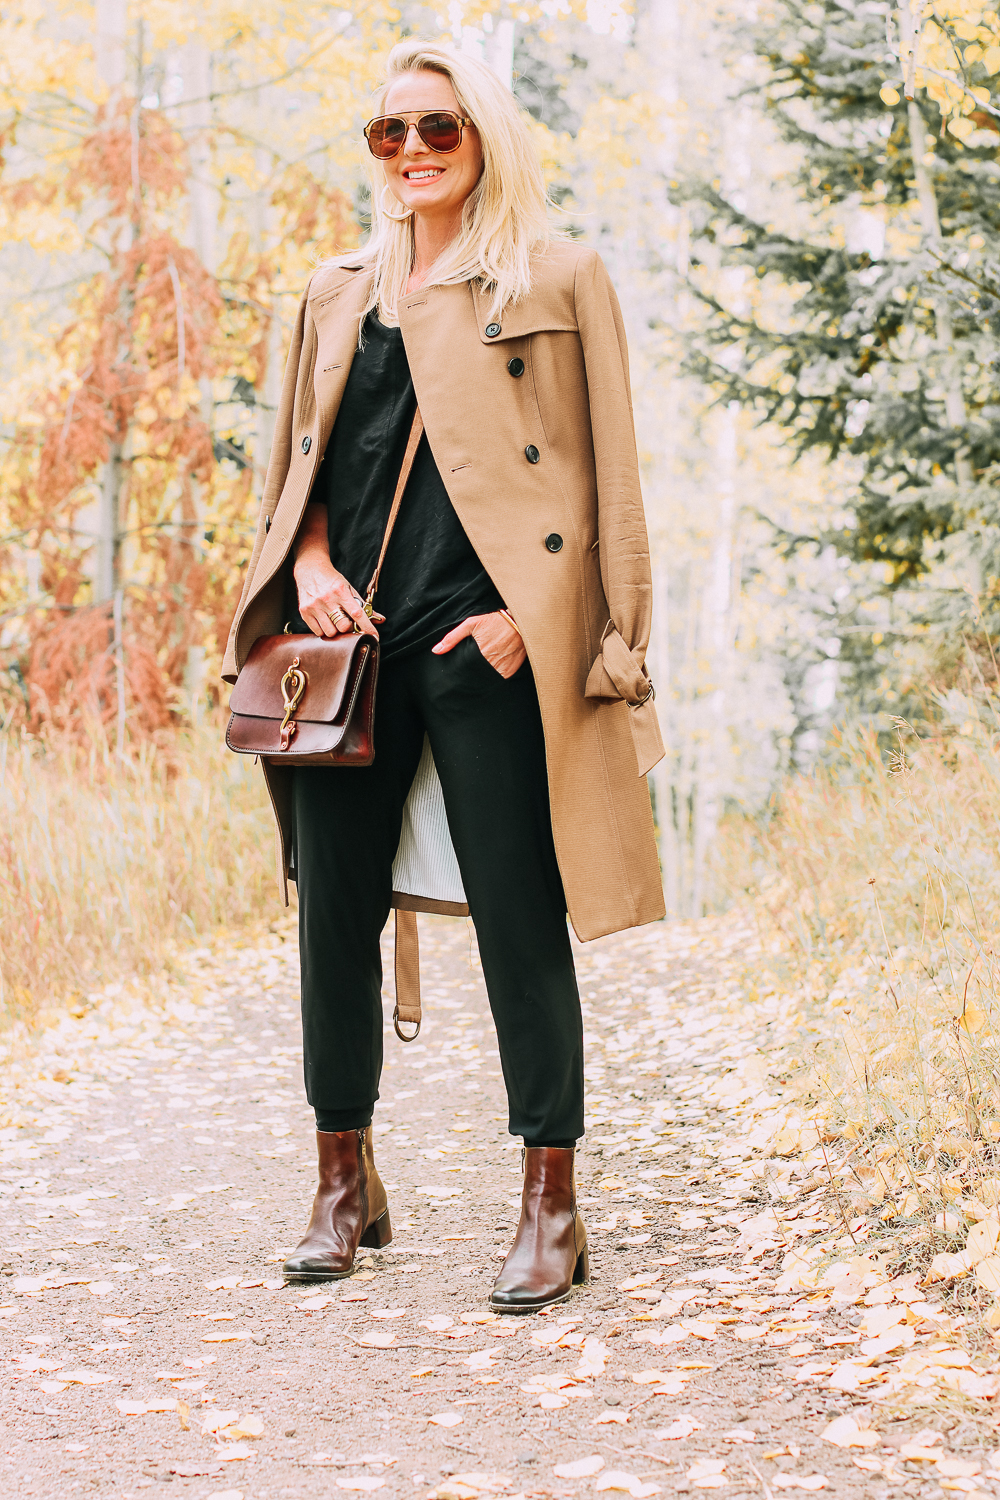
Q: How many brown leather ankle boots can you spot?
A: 2